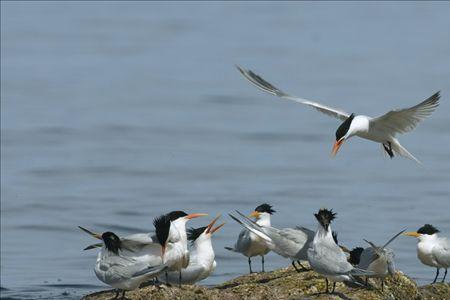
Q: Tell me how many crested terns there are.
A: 10